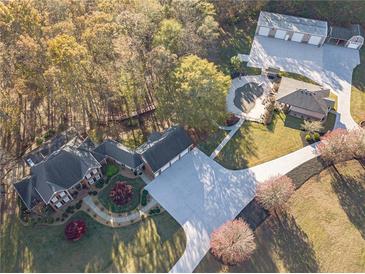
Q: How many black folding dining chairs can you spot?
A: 0